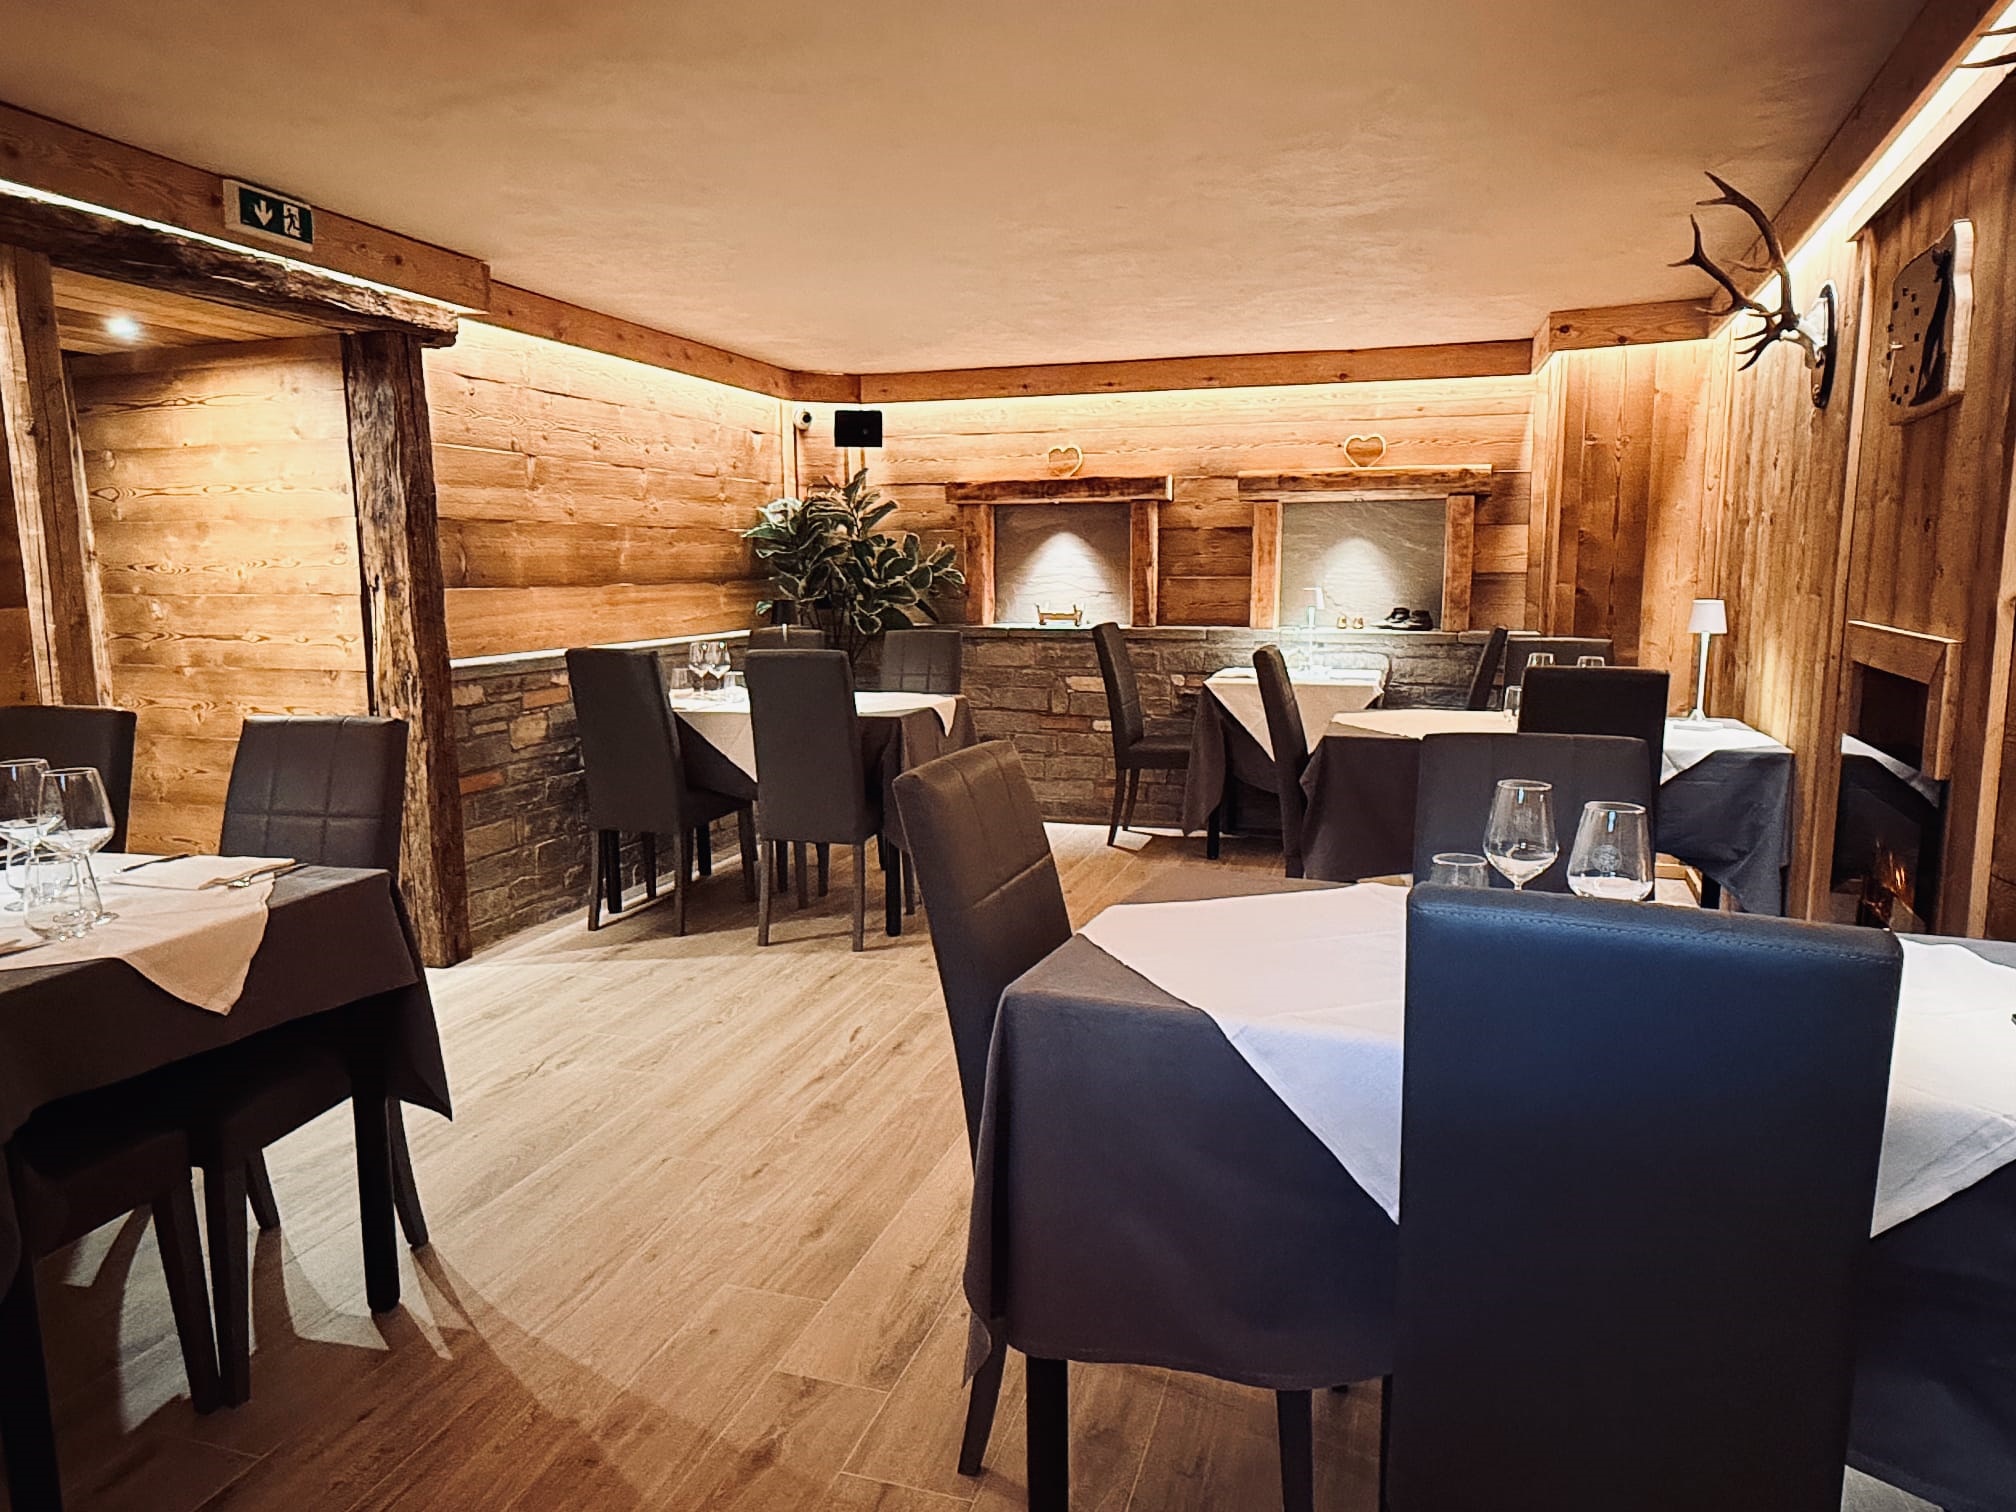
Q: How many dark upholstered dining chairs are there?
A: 14